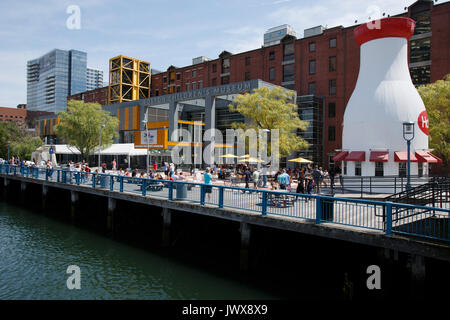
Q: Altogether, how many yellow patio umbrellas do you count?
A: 4